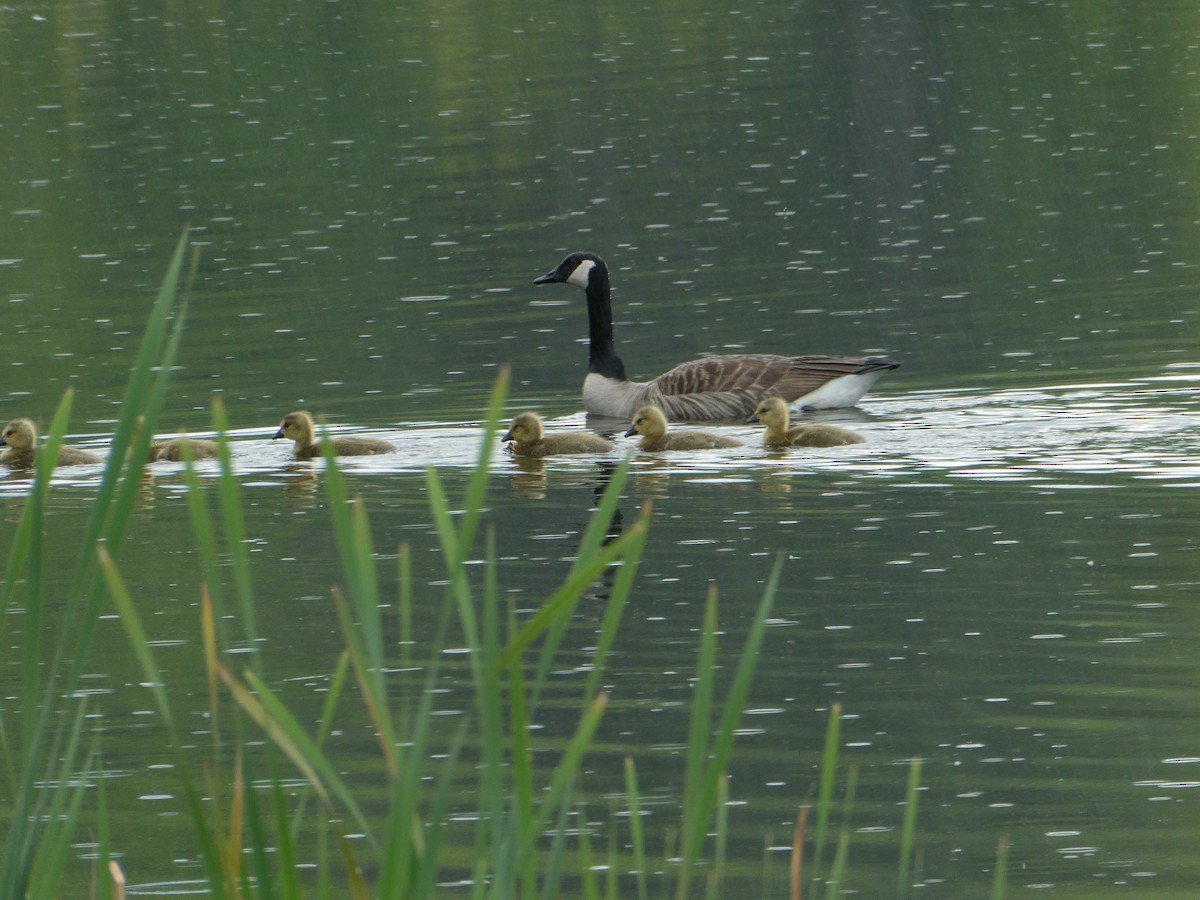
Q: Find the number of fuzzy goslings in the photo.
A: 6